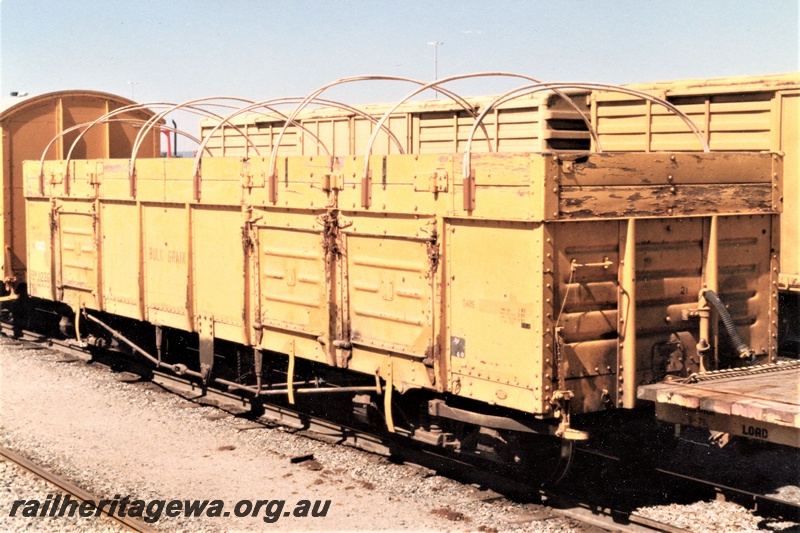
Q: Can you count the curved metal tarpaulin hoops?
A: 7